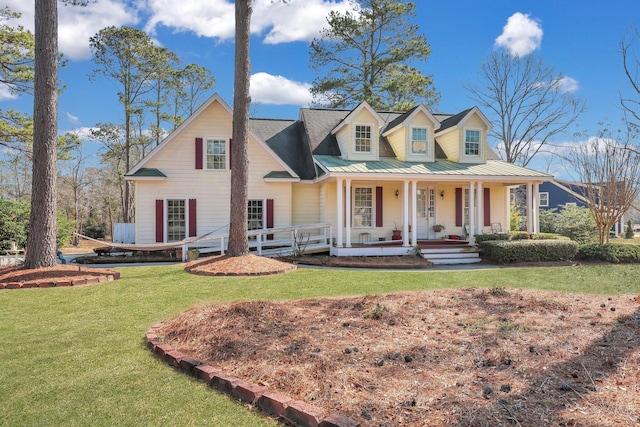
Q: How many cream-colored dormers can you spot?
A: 3